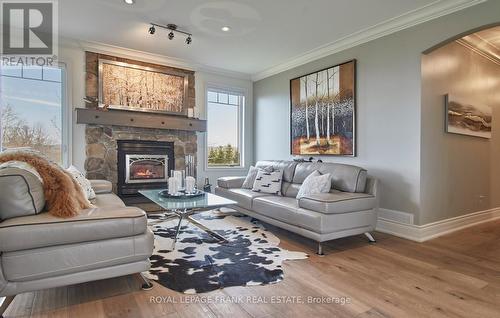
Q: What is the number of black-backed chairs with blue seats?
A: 0